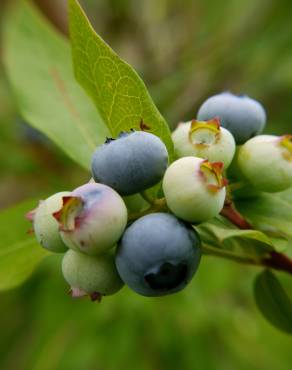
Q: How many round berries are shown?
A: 9